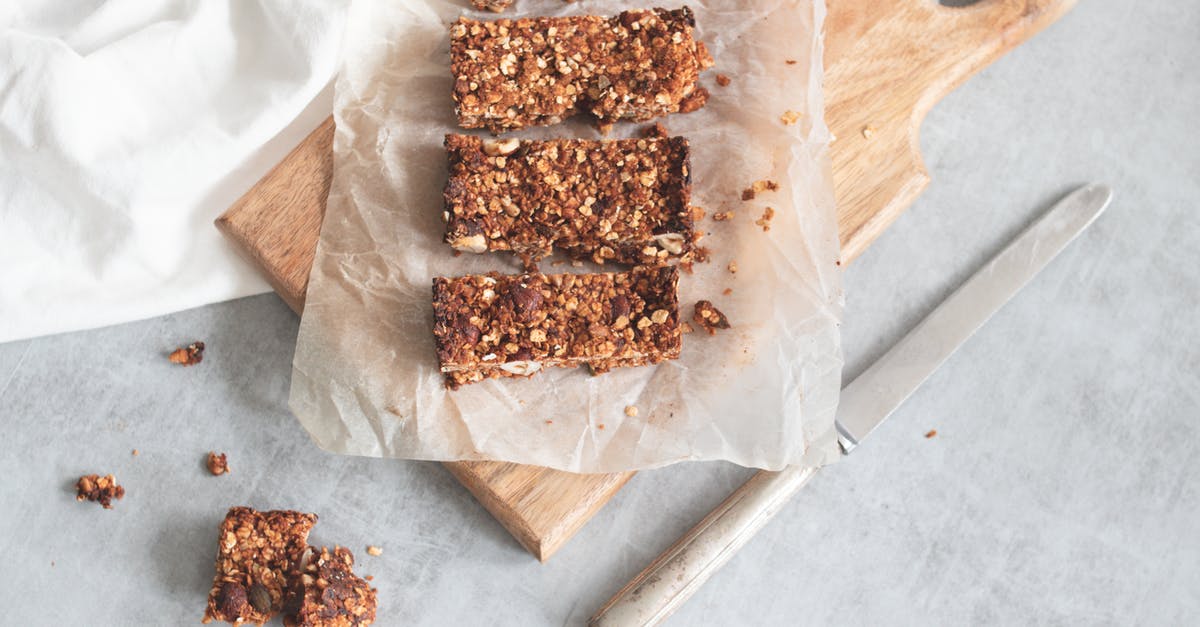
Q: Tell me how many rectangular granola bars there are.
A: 3